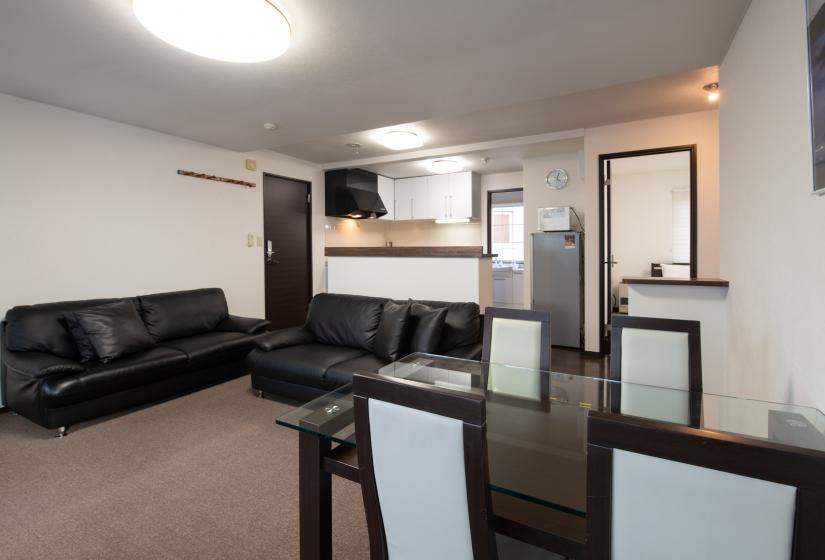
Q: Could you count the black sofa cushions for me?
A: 4